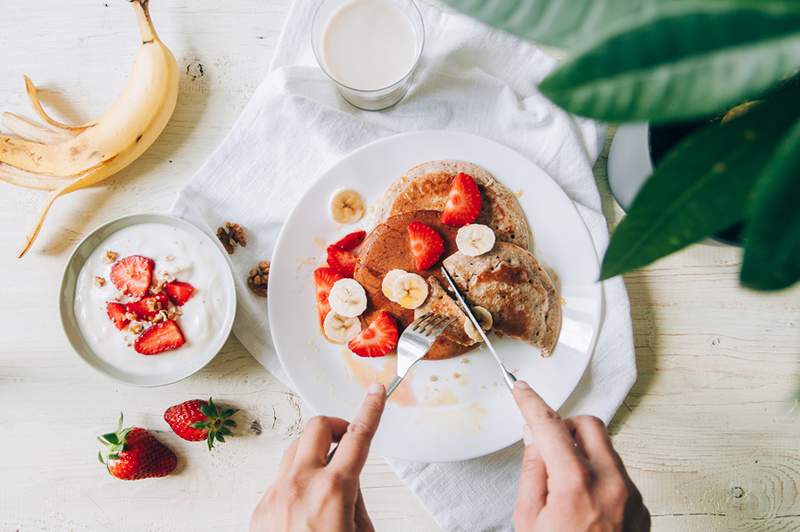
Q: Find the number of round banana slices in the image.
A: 7